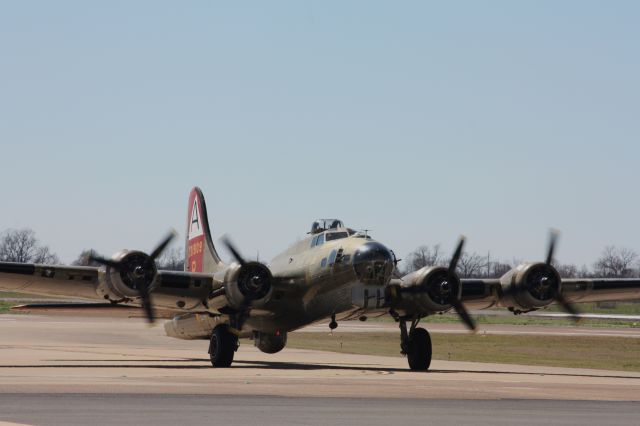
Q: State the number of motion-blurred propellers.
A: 4